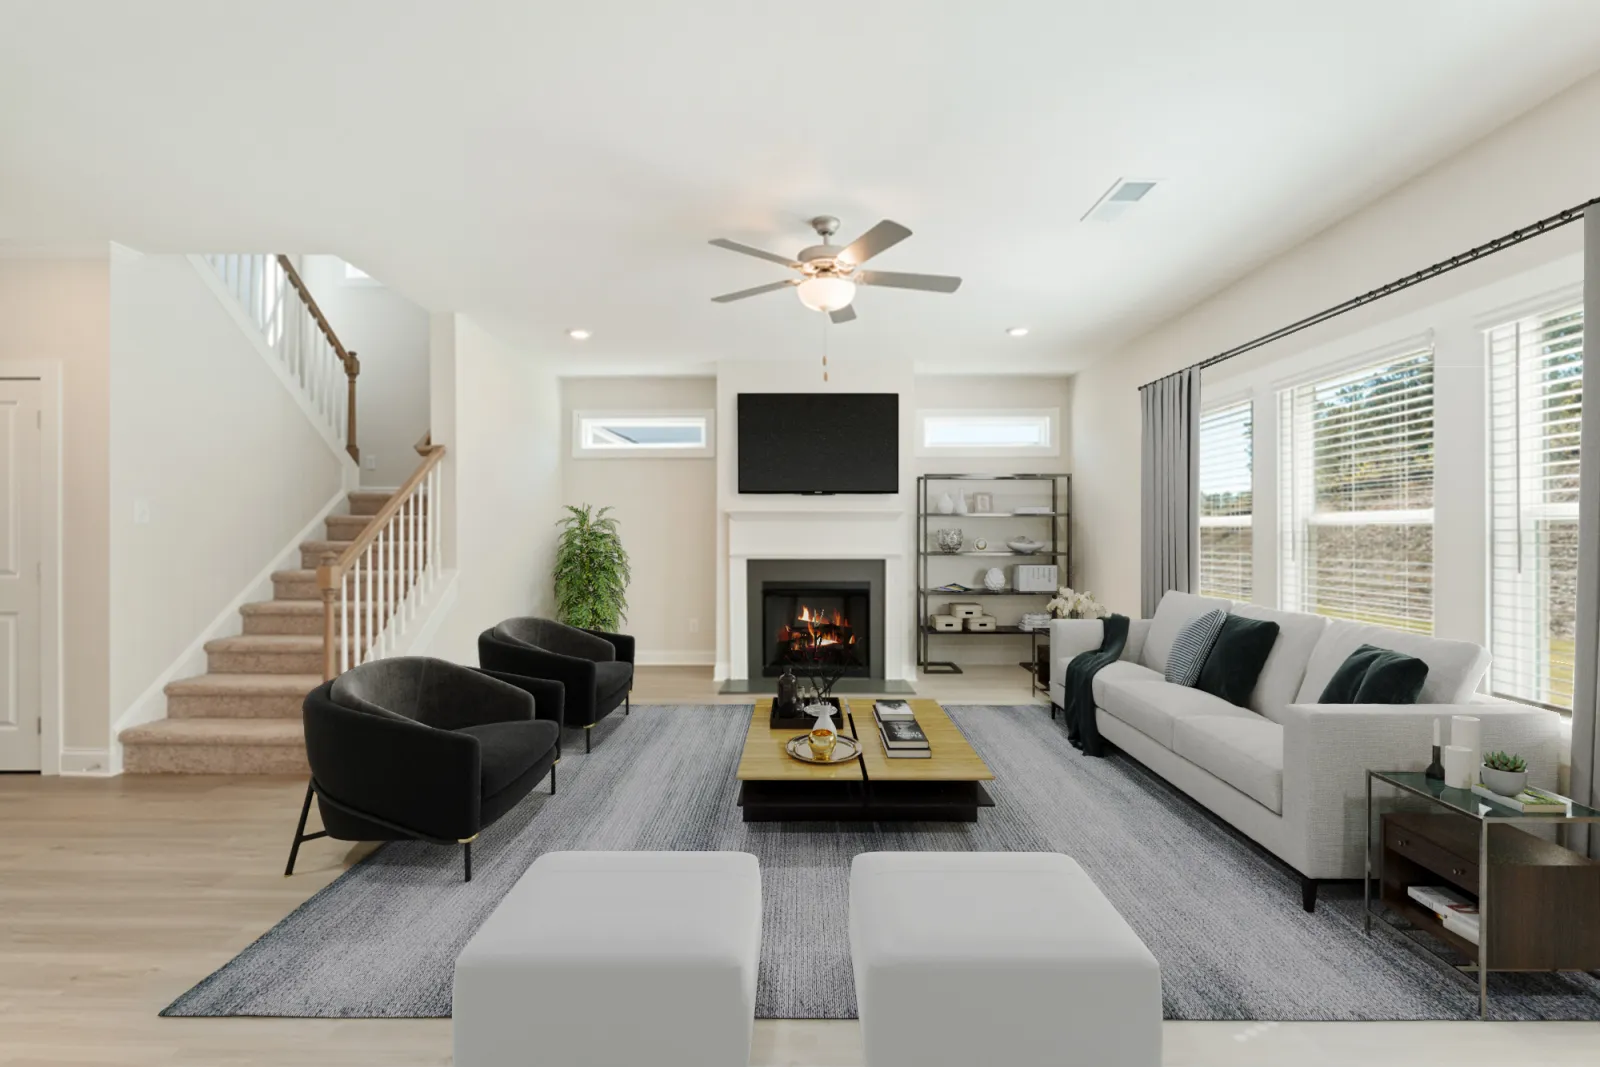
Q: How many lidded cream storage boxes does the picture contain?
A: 3